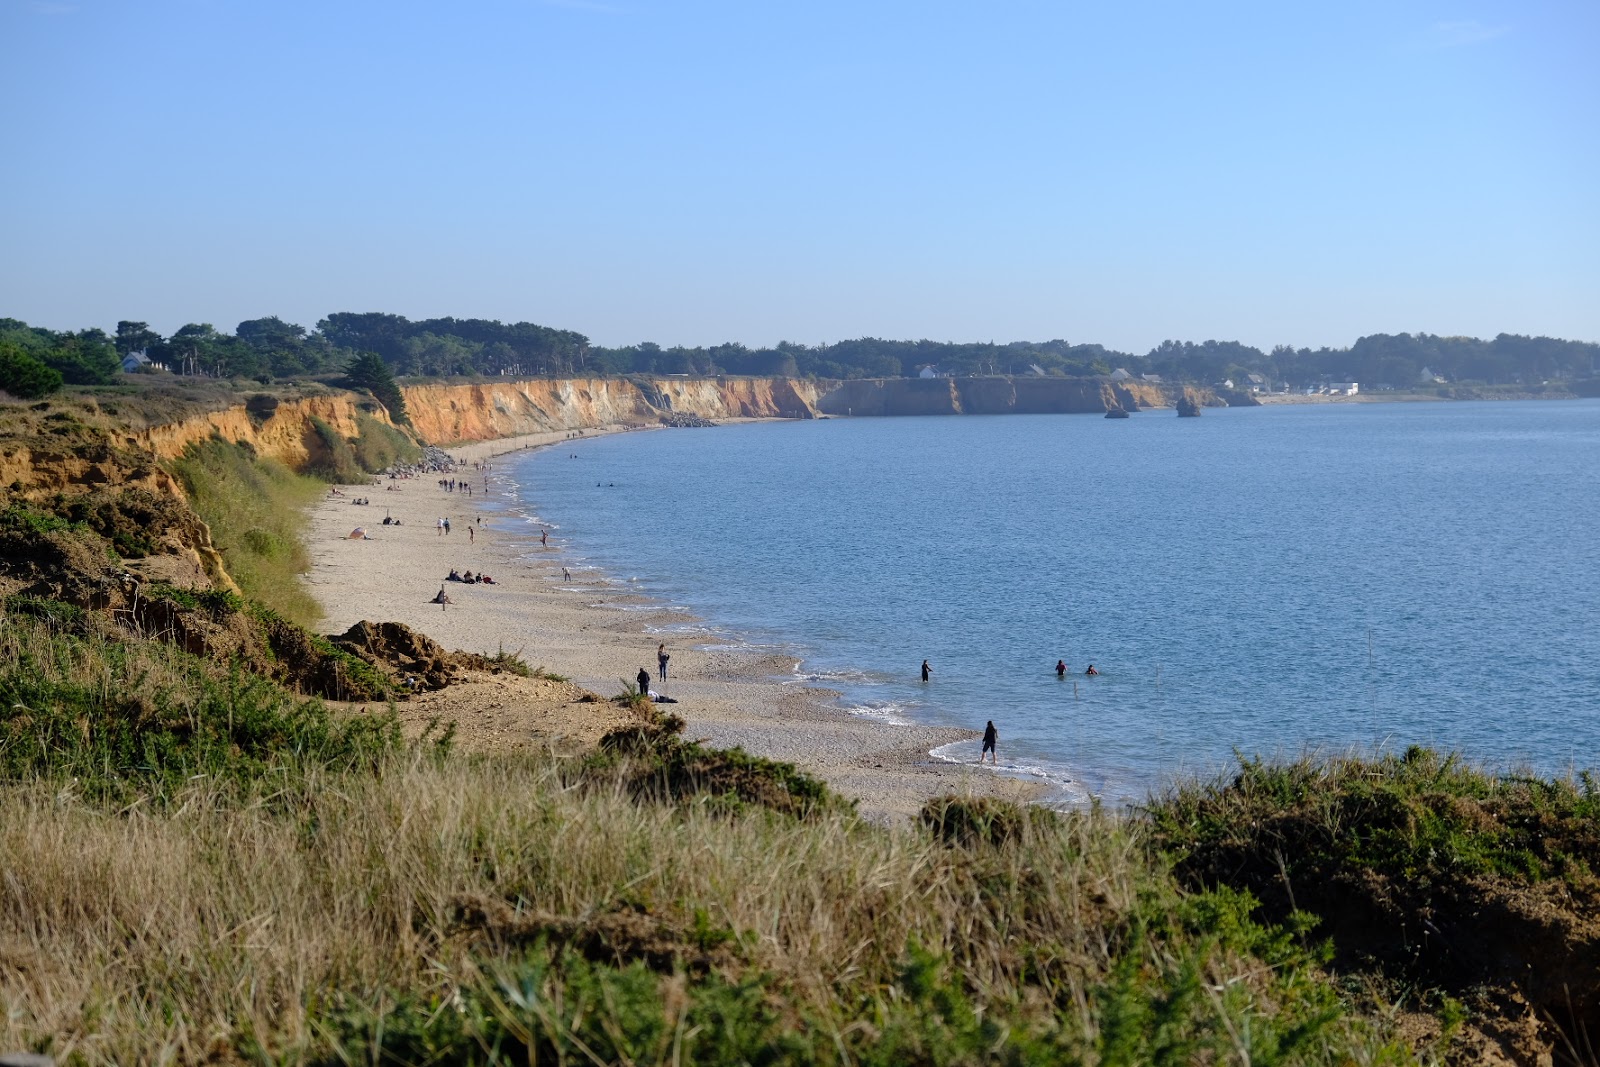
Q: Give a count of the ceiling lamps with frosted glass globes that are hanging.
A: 0